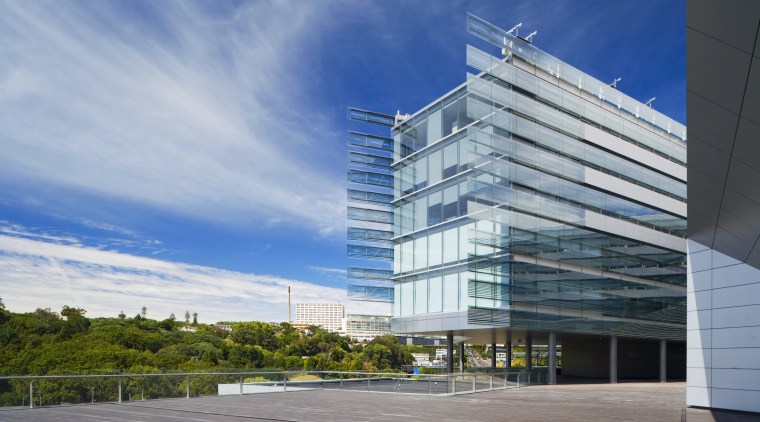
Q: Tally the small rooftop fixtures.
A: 4